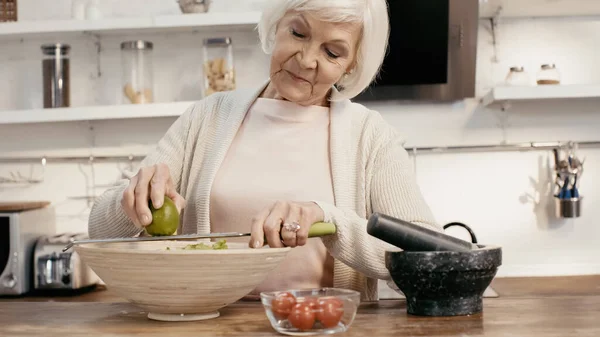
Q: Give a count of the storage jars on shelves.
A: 5